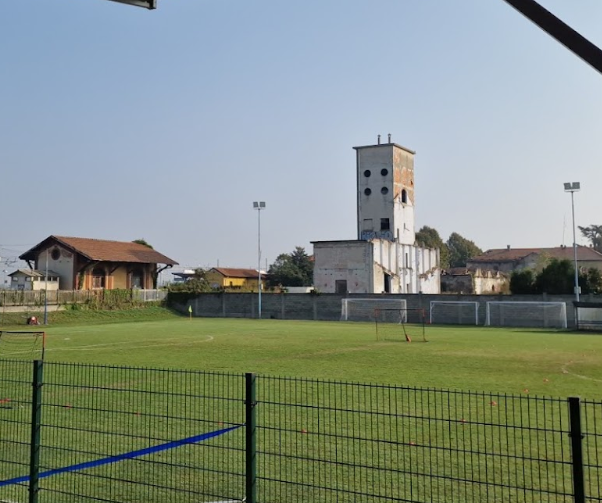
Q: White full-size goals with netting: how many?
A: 3